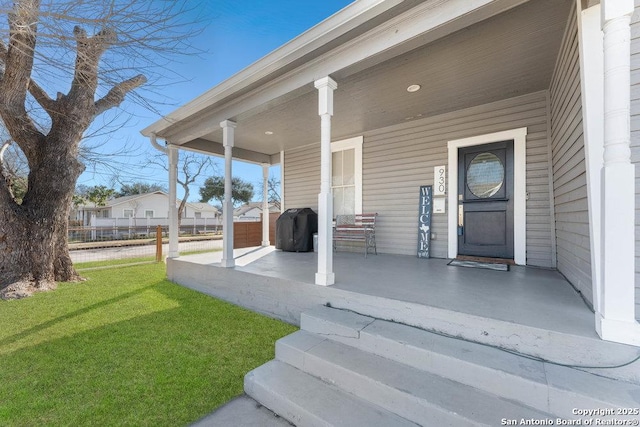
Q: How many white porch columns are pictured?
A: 5